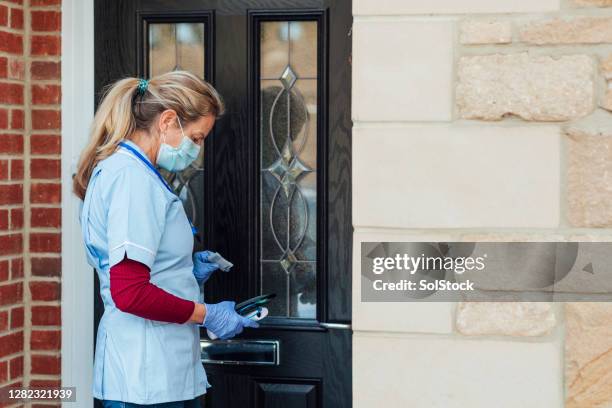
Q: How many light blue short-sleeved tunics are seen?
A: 1